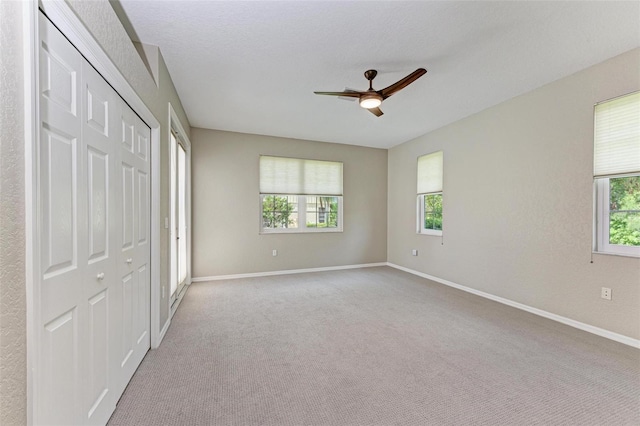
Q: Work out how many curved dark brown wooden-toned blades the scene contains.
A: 3